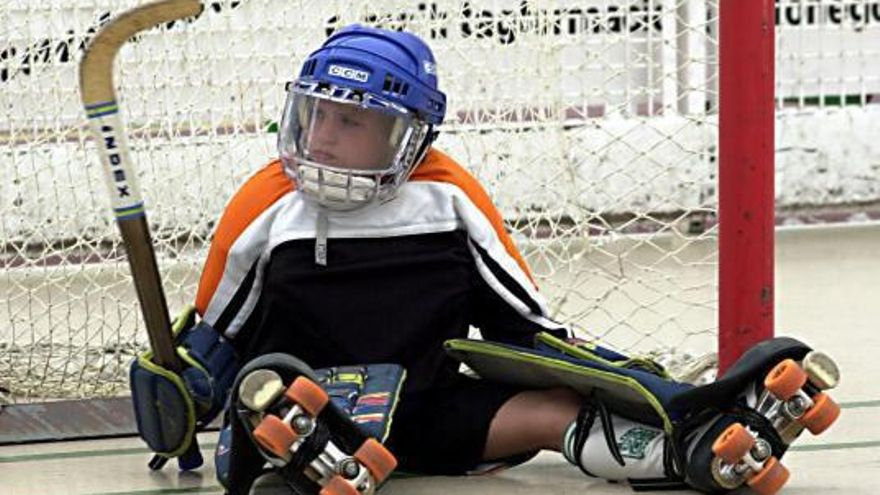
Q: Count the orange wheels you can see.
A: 8